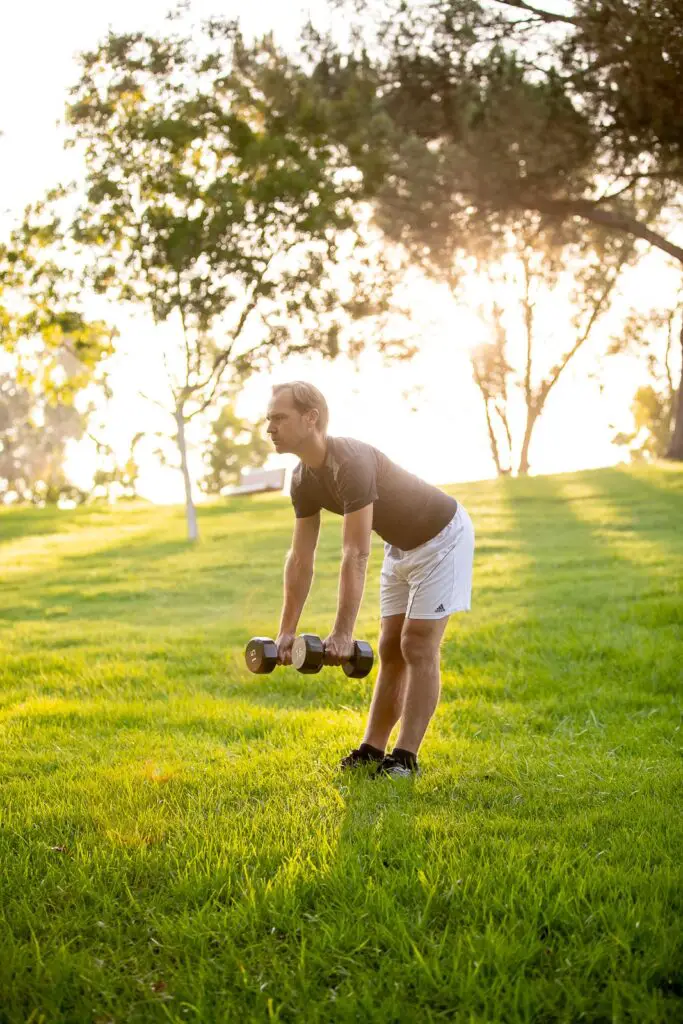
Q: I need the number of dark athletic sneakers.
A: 2